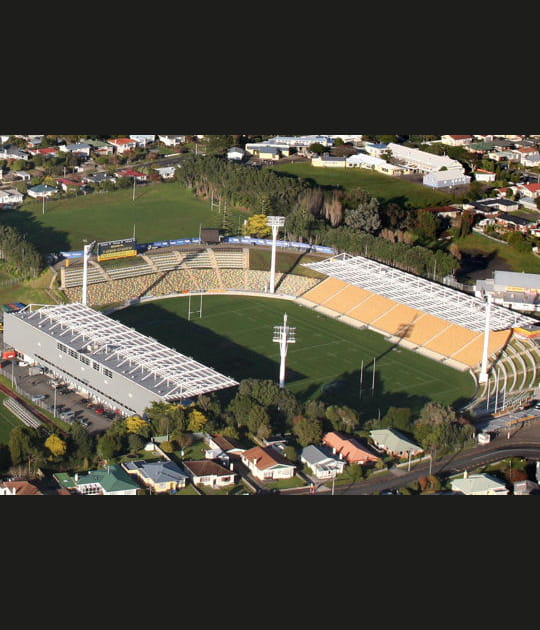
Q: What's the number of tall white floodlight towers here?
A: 4